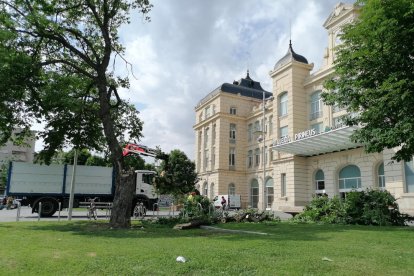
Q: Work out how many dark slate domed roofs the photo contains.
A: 2